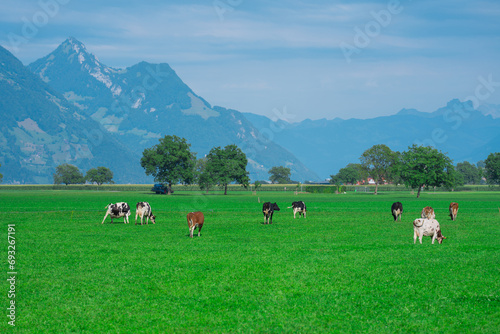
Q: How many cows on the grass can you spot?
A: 9